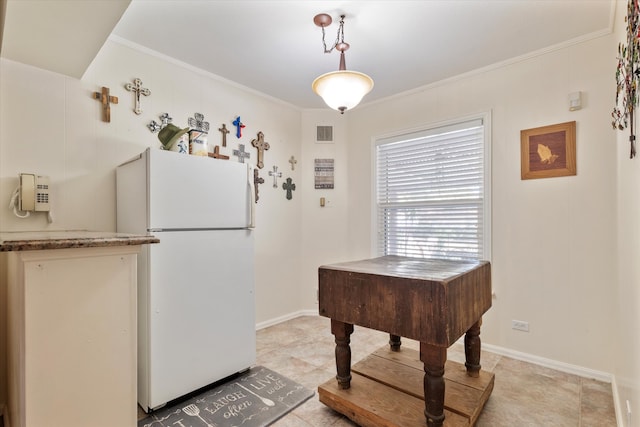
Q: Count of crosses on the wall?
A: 13